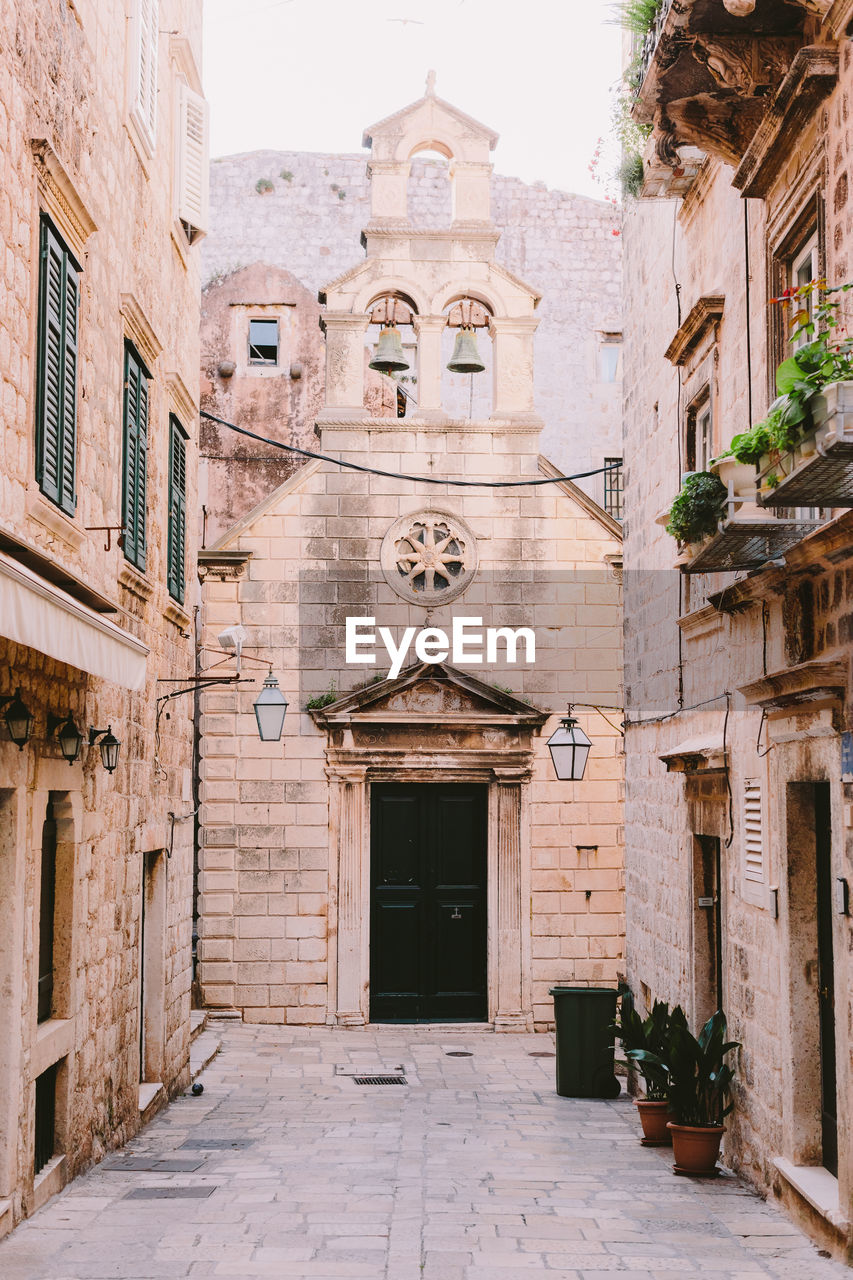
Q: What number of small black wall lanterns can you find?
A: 3